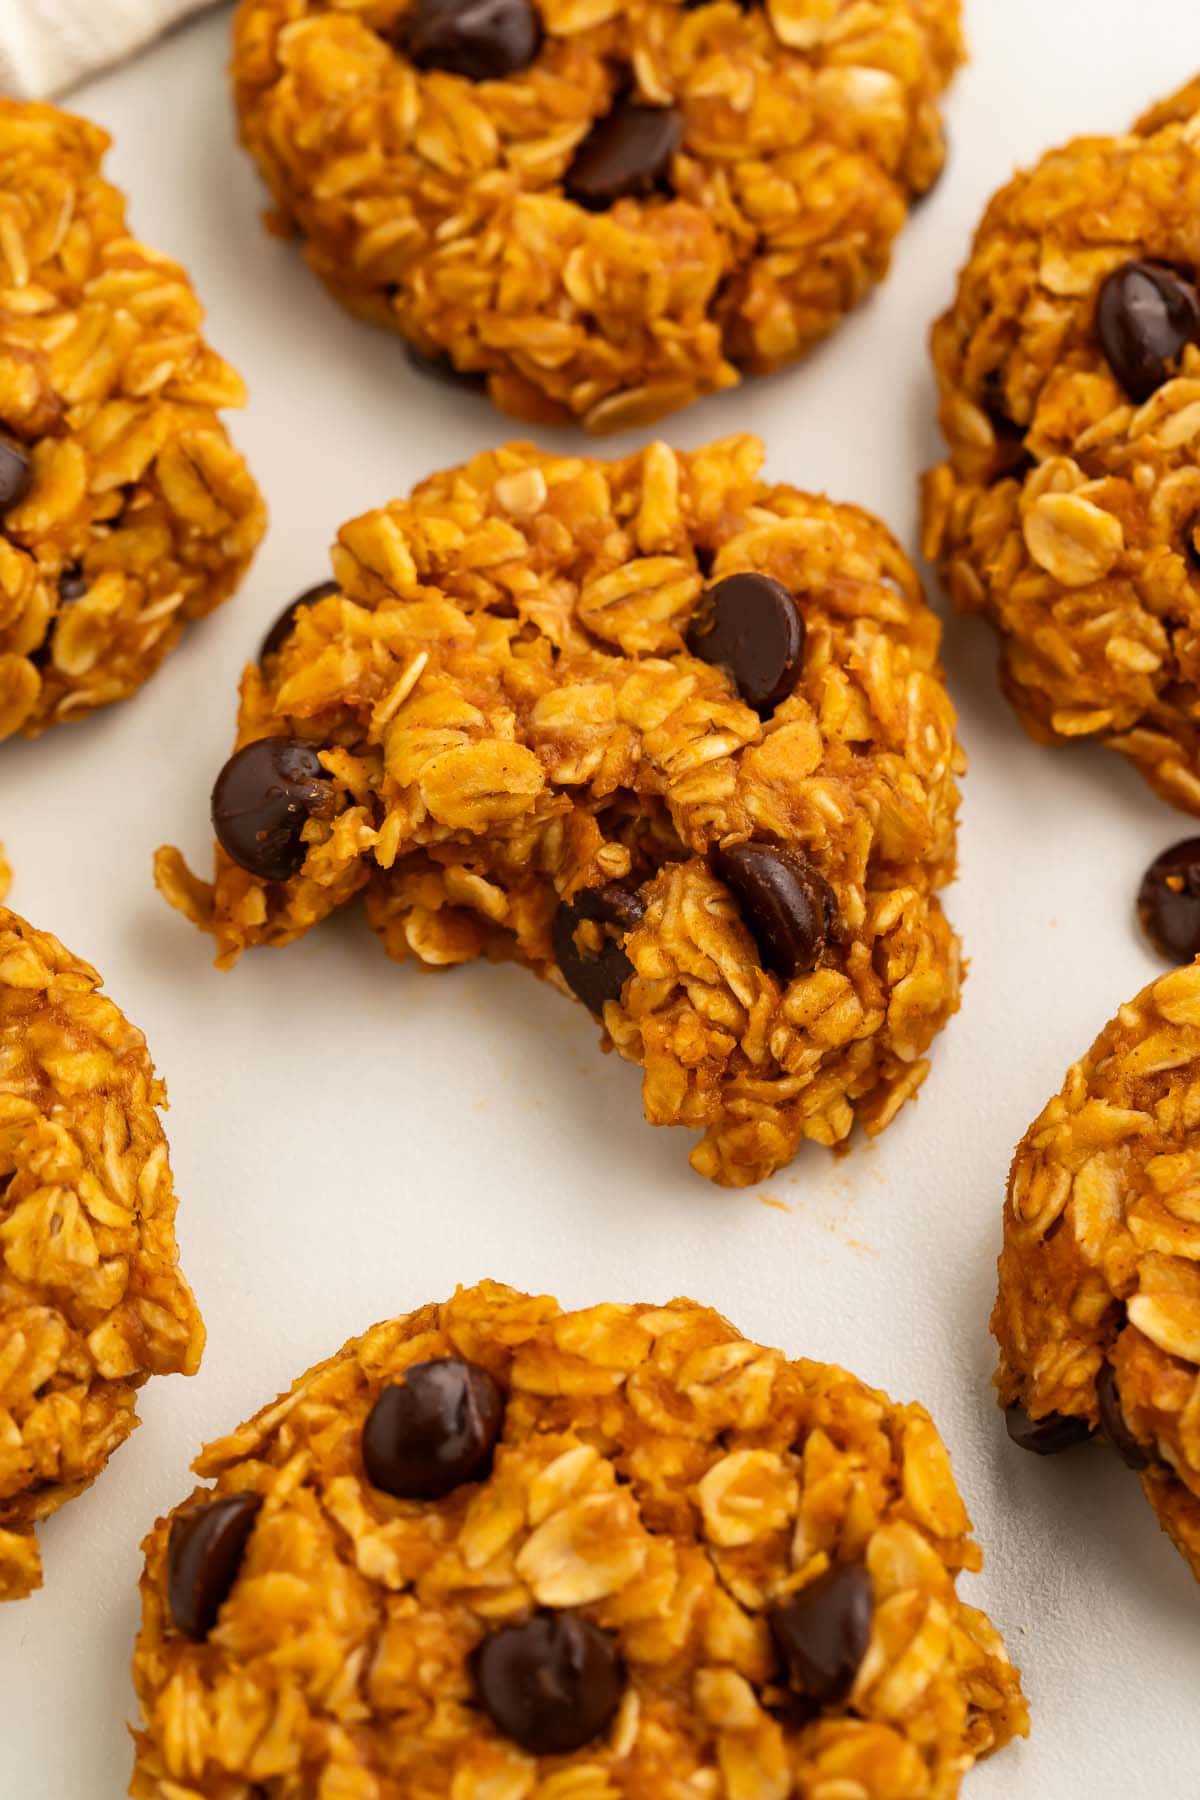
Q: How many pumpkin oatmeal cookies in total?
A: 7